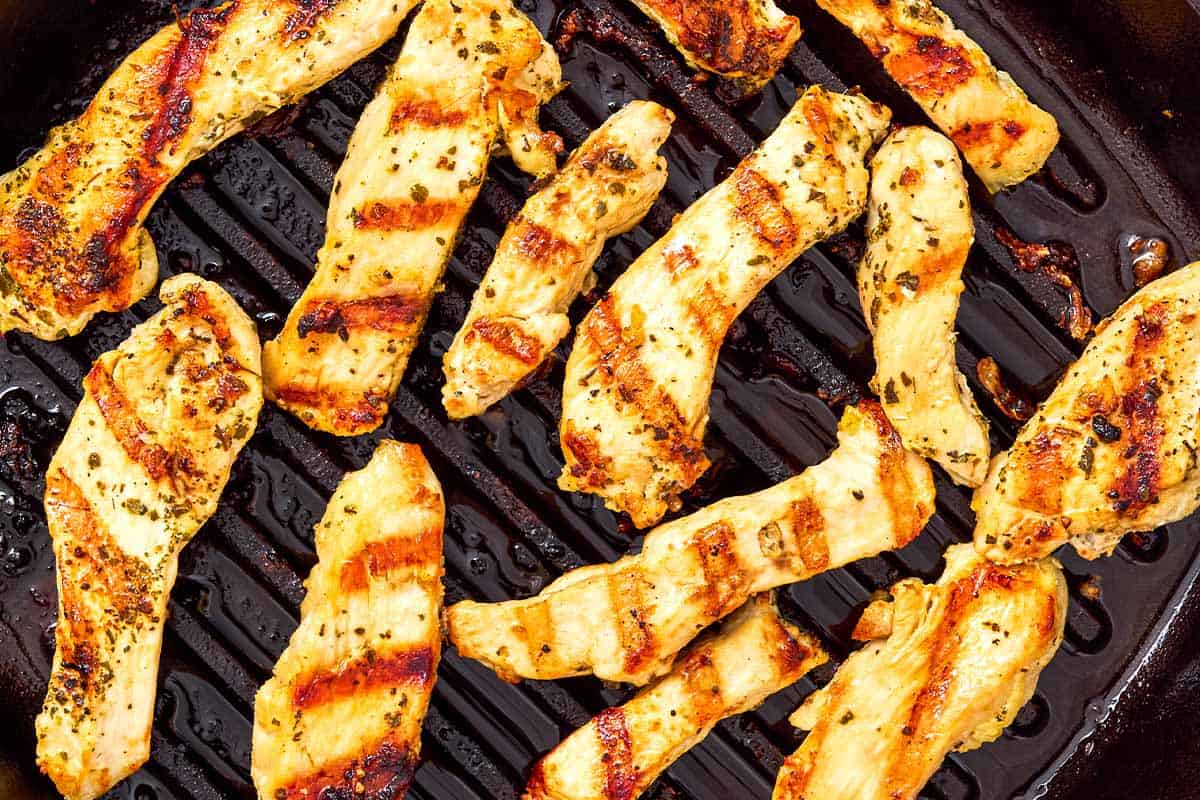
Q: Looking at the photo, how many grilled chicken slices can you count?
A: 13